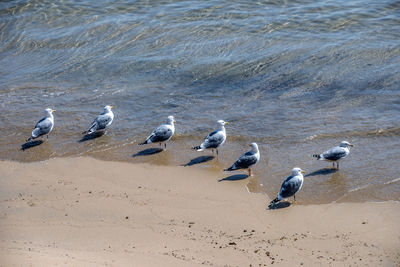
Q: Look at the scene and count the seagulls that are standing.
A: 7